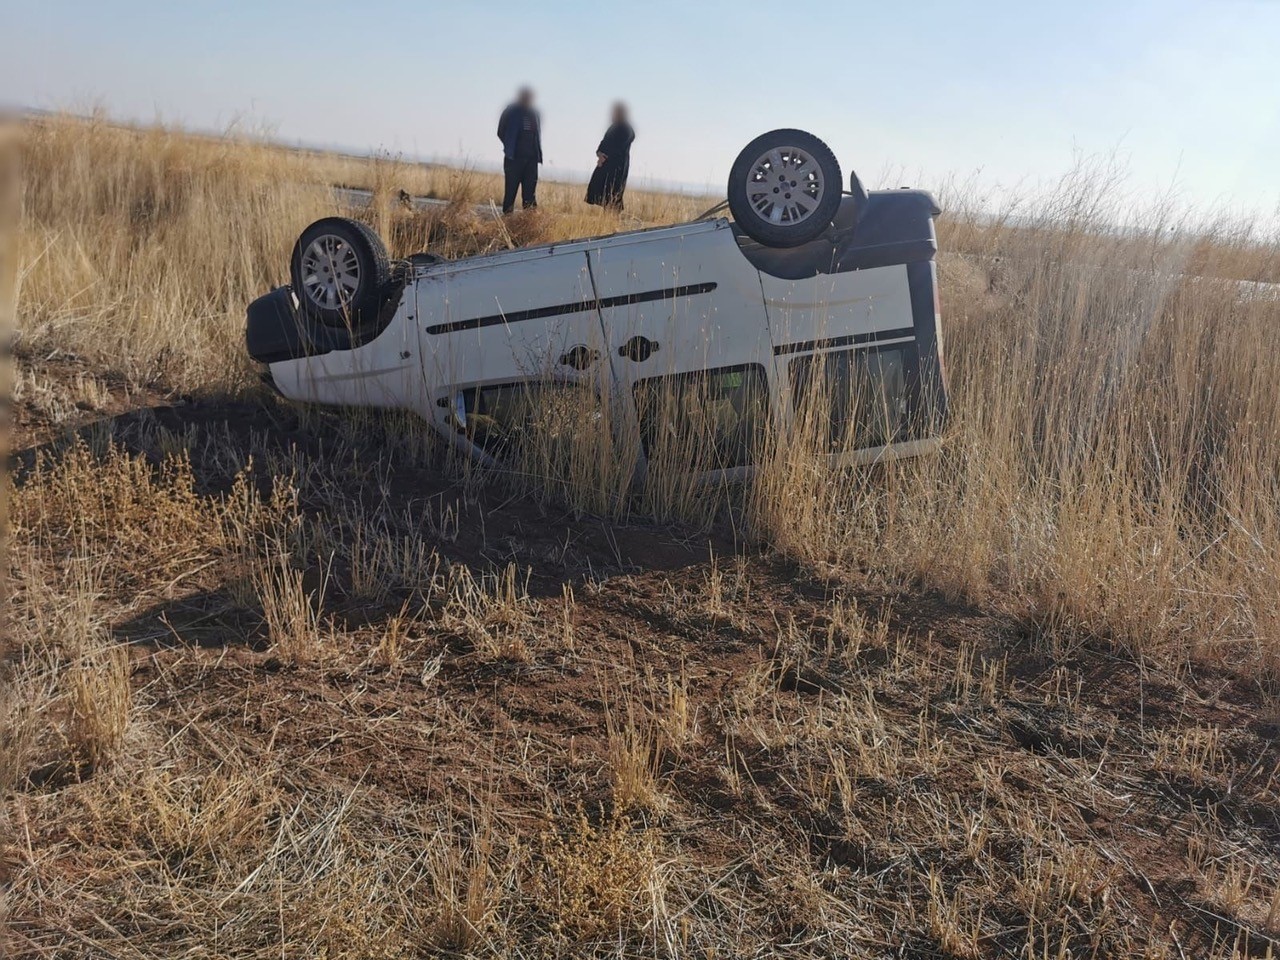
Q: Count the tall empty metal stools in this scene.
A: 0